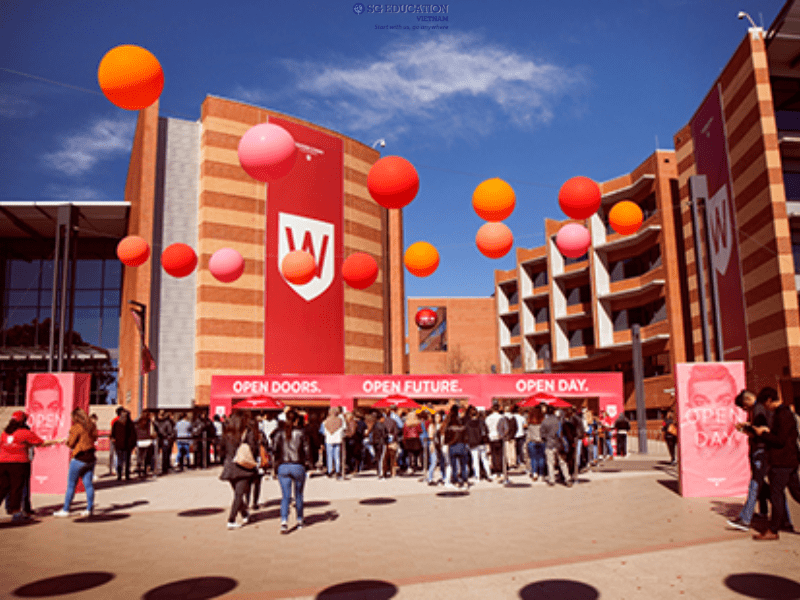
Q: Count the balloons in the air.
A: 15